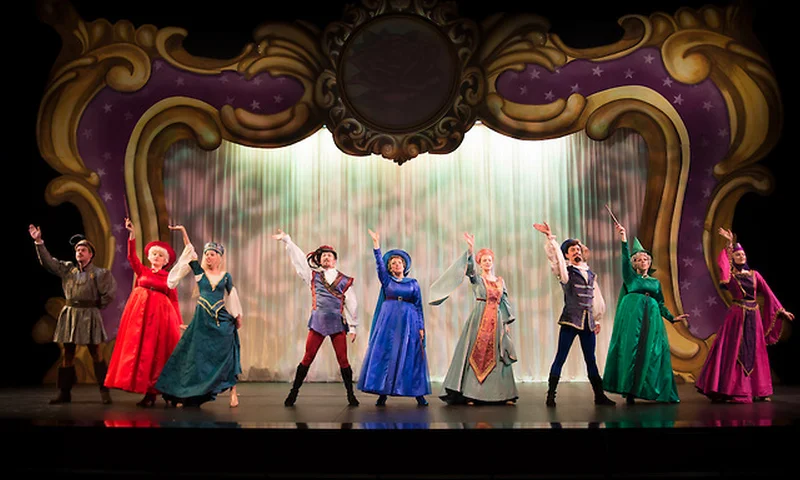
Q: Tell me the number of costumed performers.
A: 9